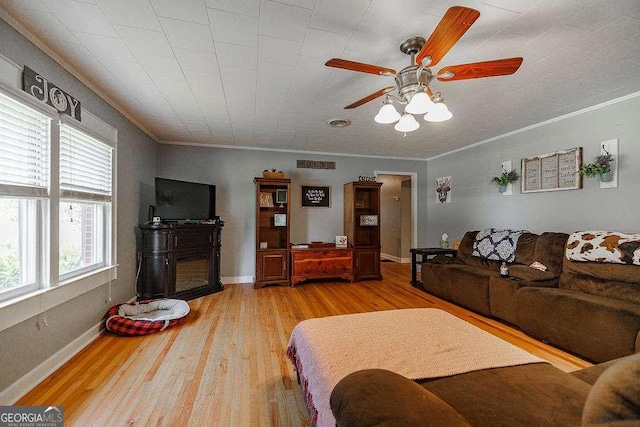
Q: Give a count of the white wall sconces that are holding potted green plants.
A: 2